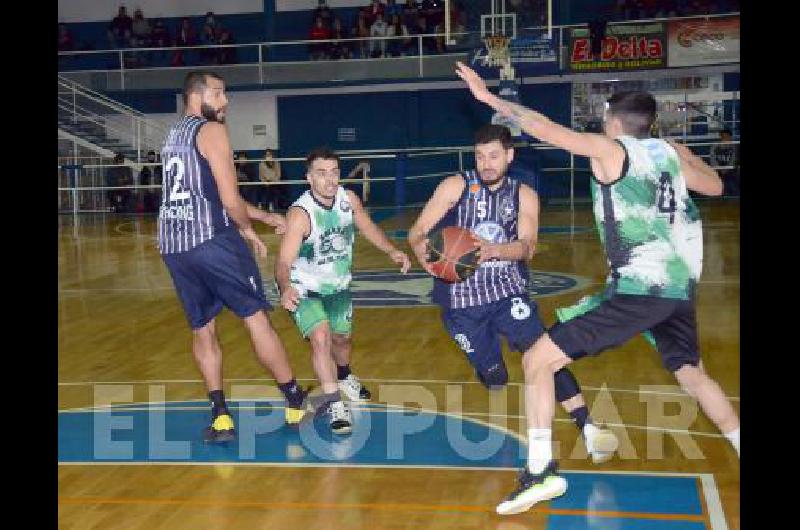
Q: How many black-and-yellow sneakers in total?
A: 2